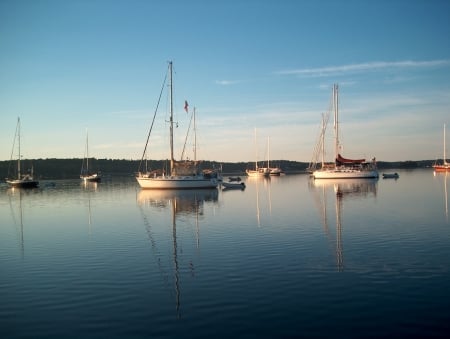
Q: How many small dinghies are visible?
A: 3